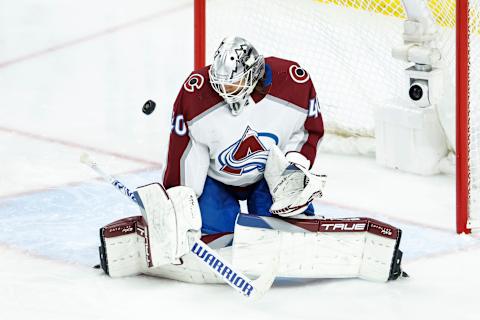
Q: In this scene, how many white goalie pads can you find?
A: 2